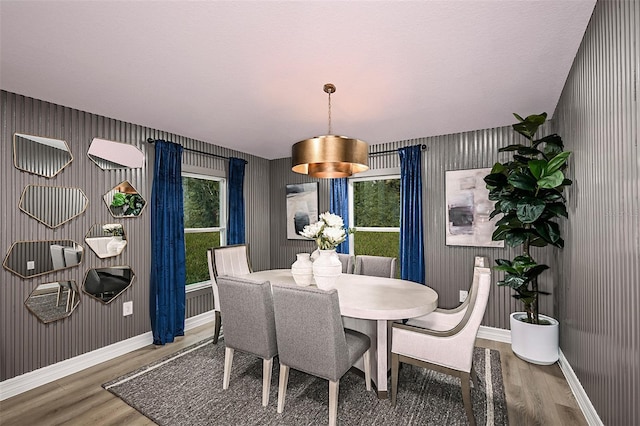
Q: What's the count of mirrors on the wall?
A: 8